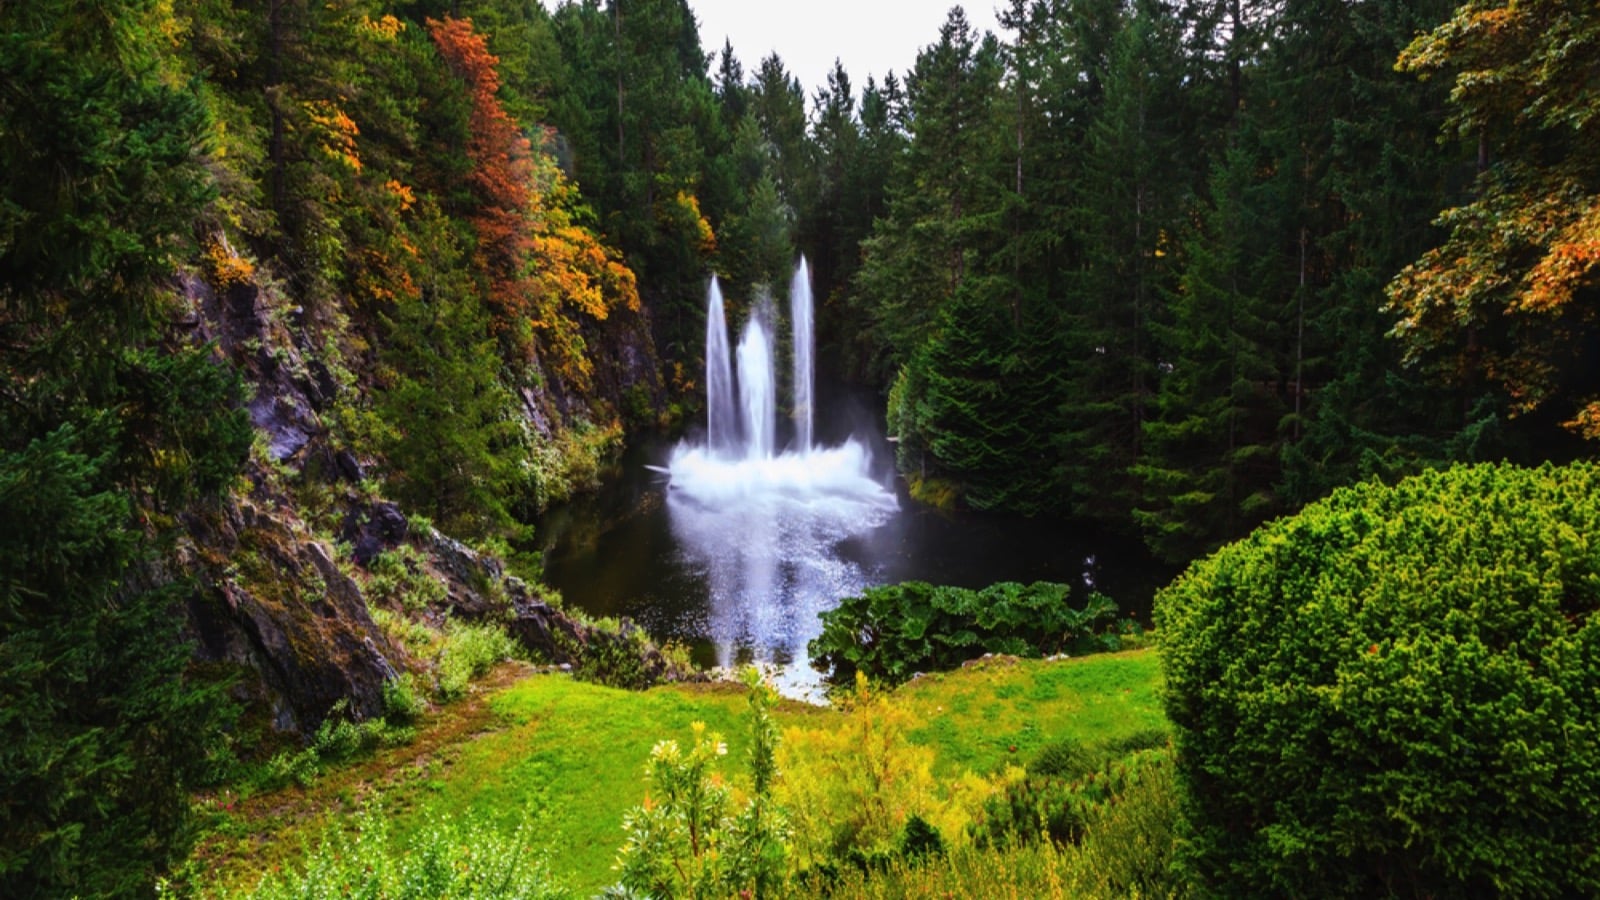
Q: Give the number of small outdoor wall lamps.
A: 0